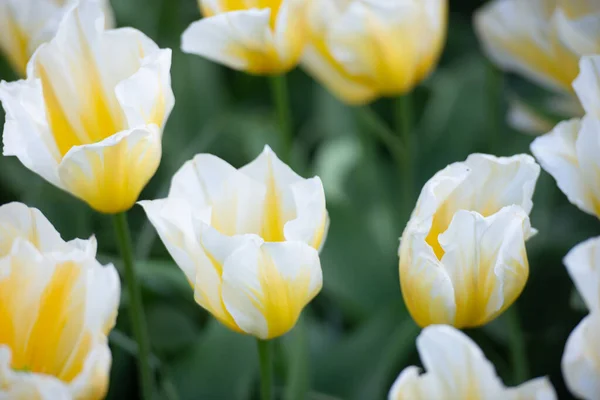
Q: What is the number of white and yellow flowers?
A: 11